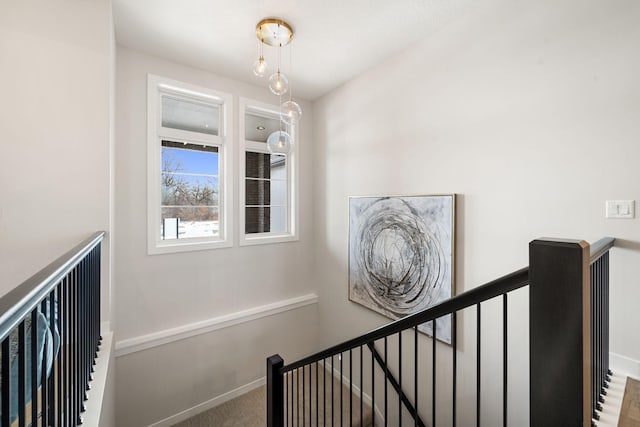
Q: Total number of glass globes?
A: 4